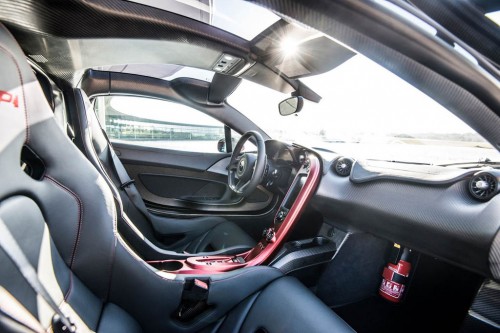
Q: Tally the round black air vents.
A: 2